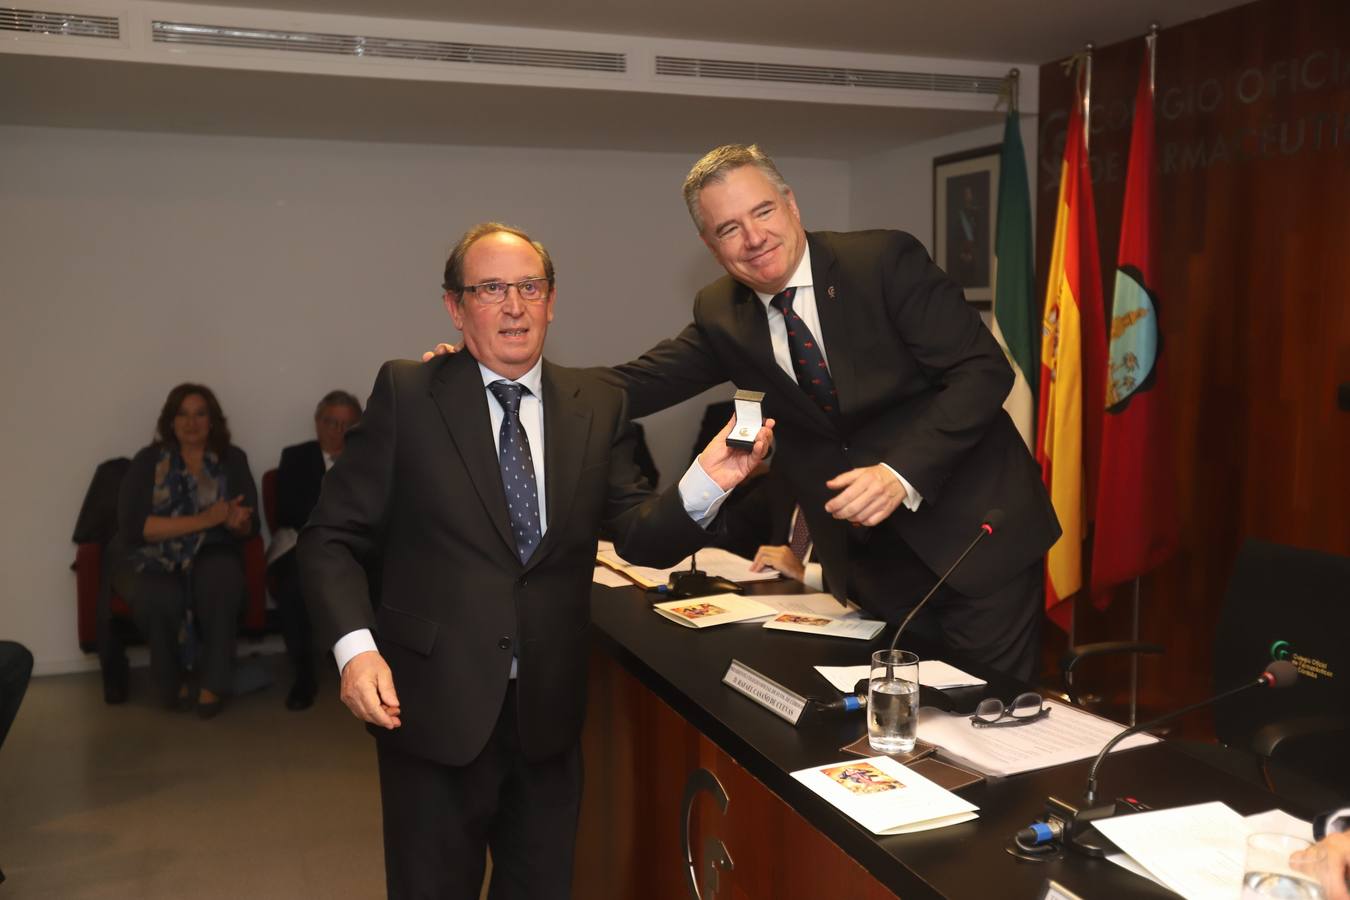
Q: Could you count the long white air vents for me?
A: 3